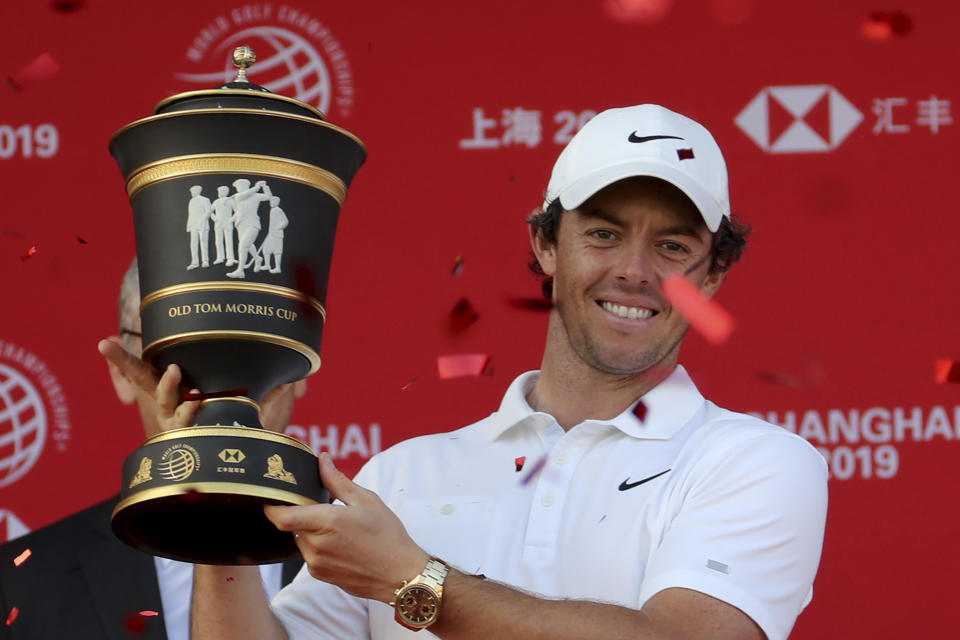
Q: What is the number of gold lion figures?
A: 2